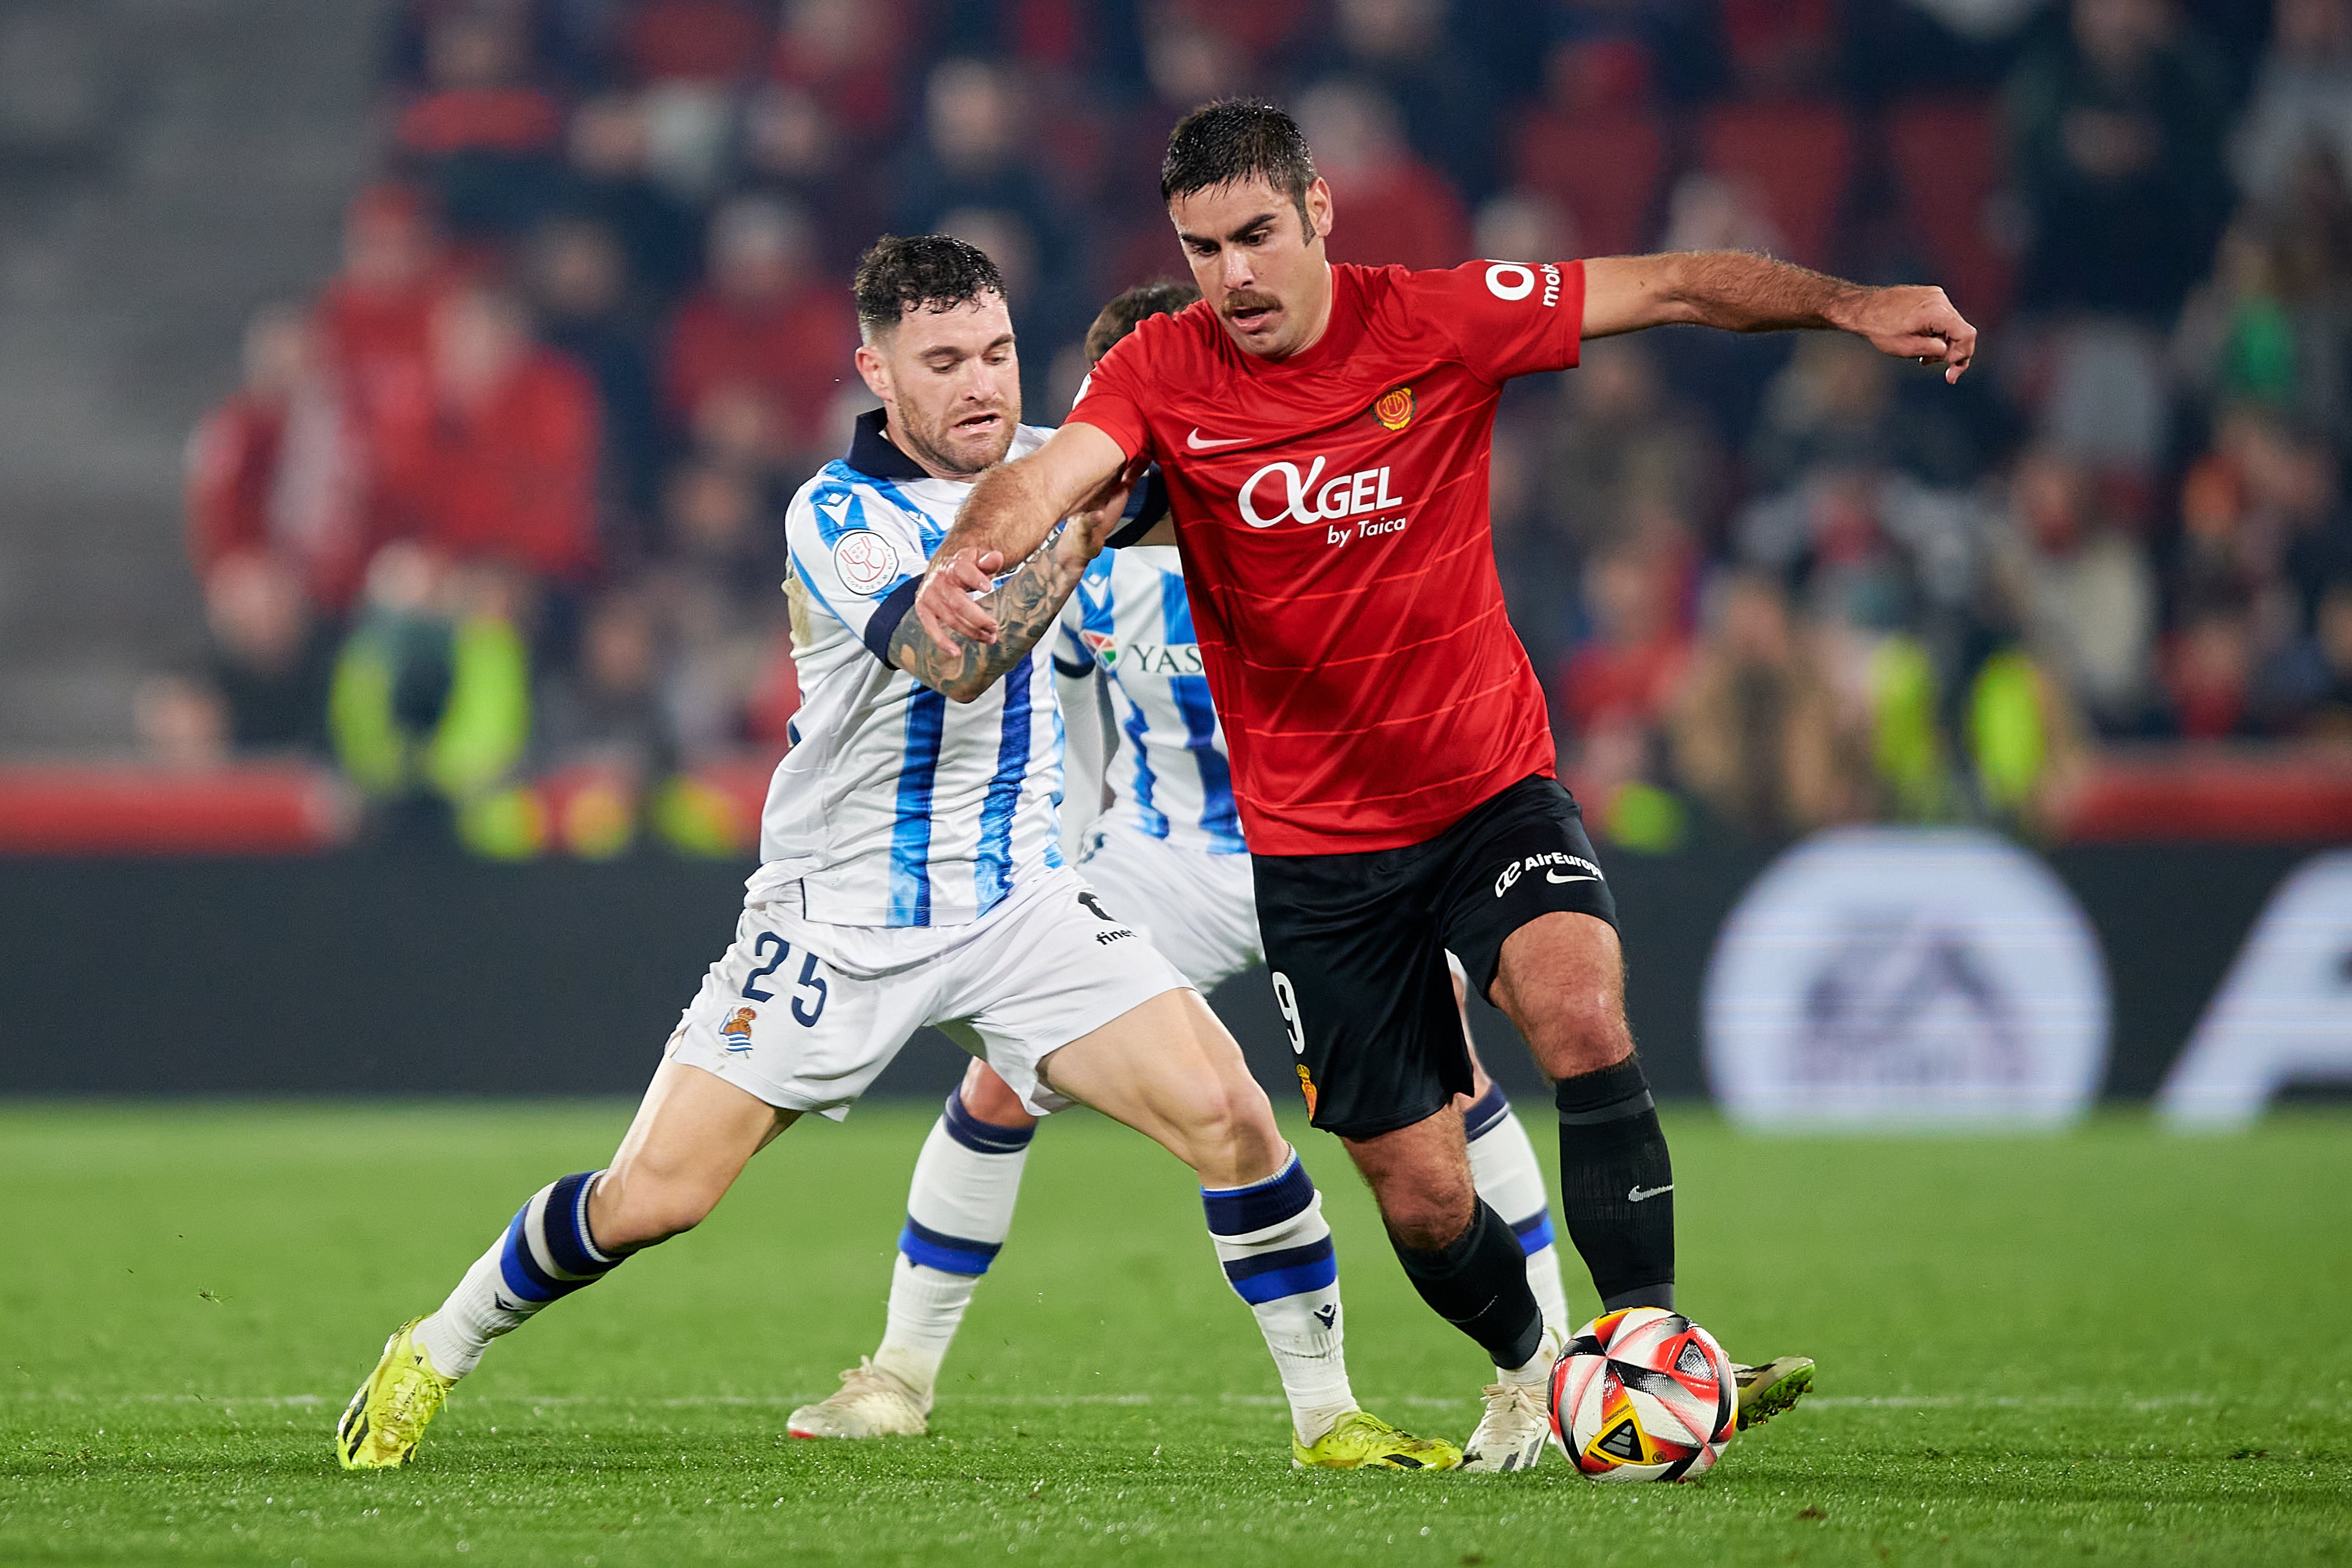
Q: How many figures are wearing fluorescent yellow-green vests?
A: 2